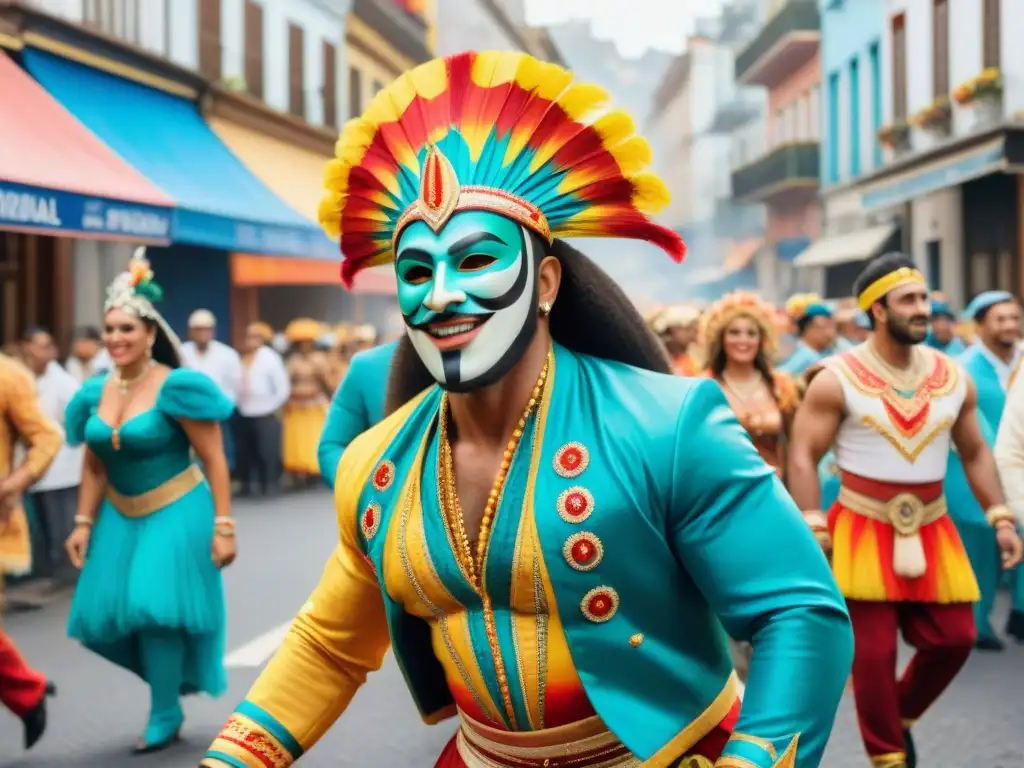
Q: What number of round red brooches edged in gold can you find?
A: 6